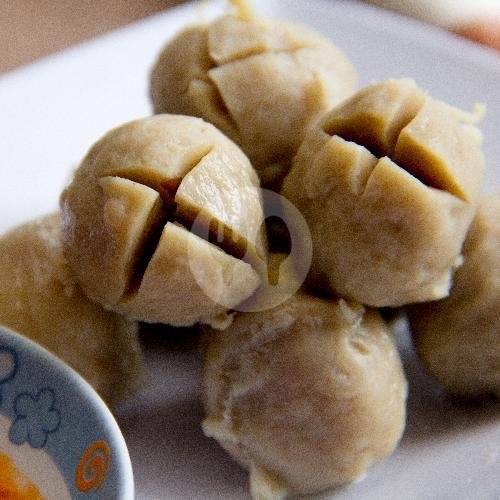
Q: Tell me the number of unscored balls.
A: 3